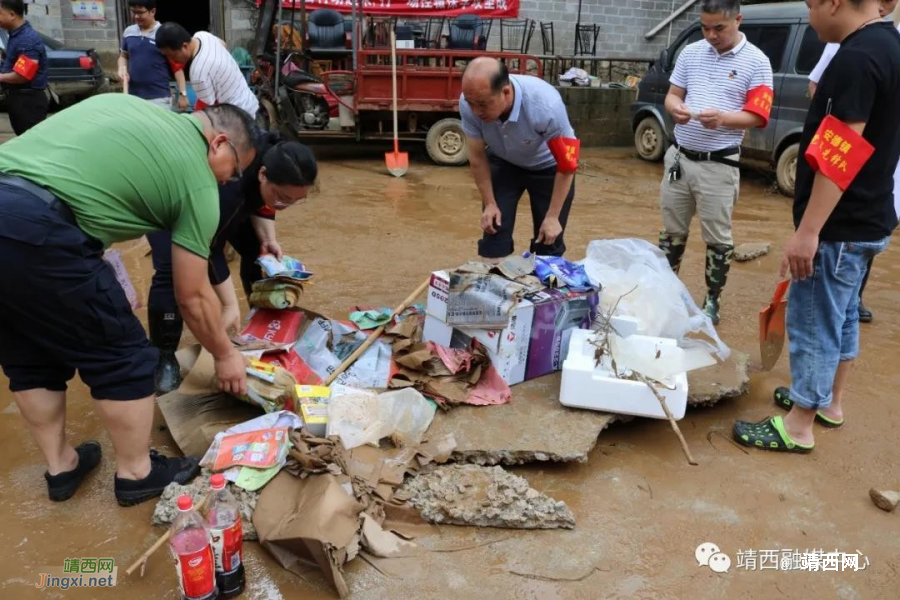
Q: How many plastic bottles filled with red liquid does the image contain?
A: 2